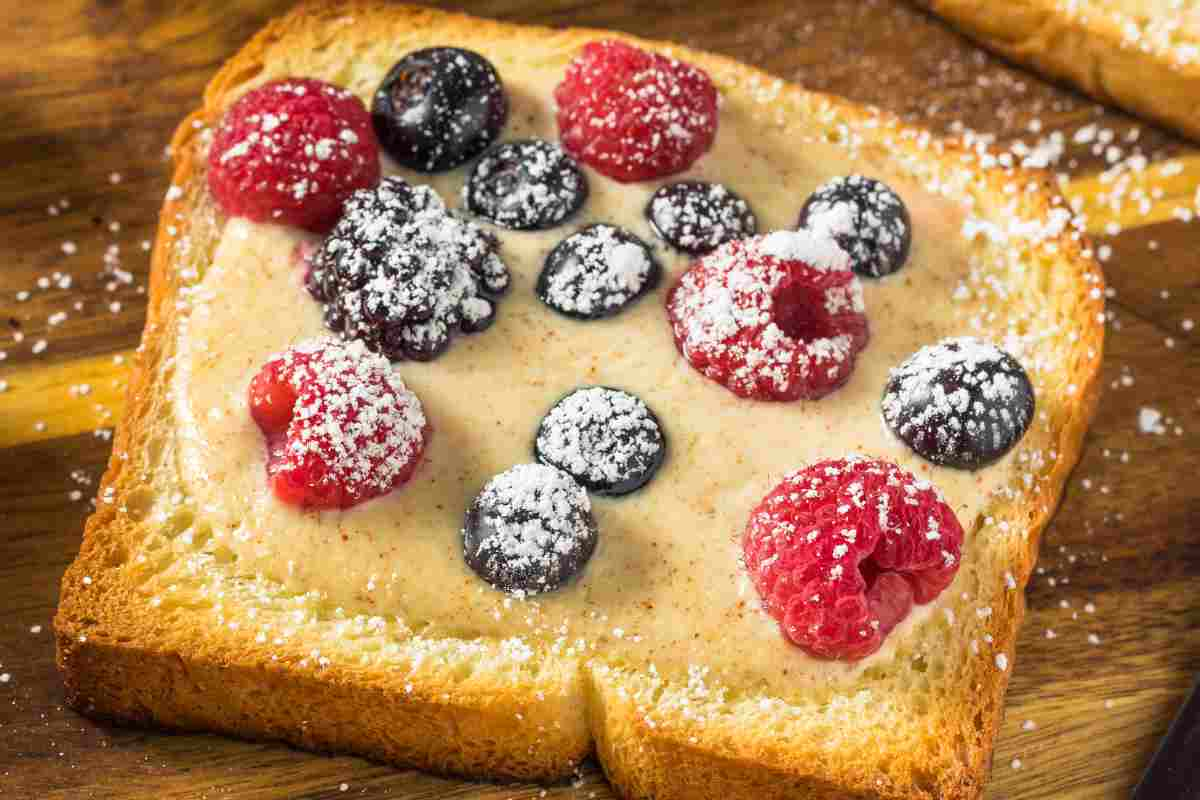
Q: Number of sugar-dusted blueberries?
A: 8